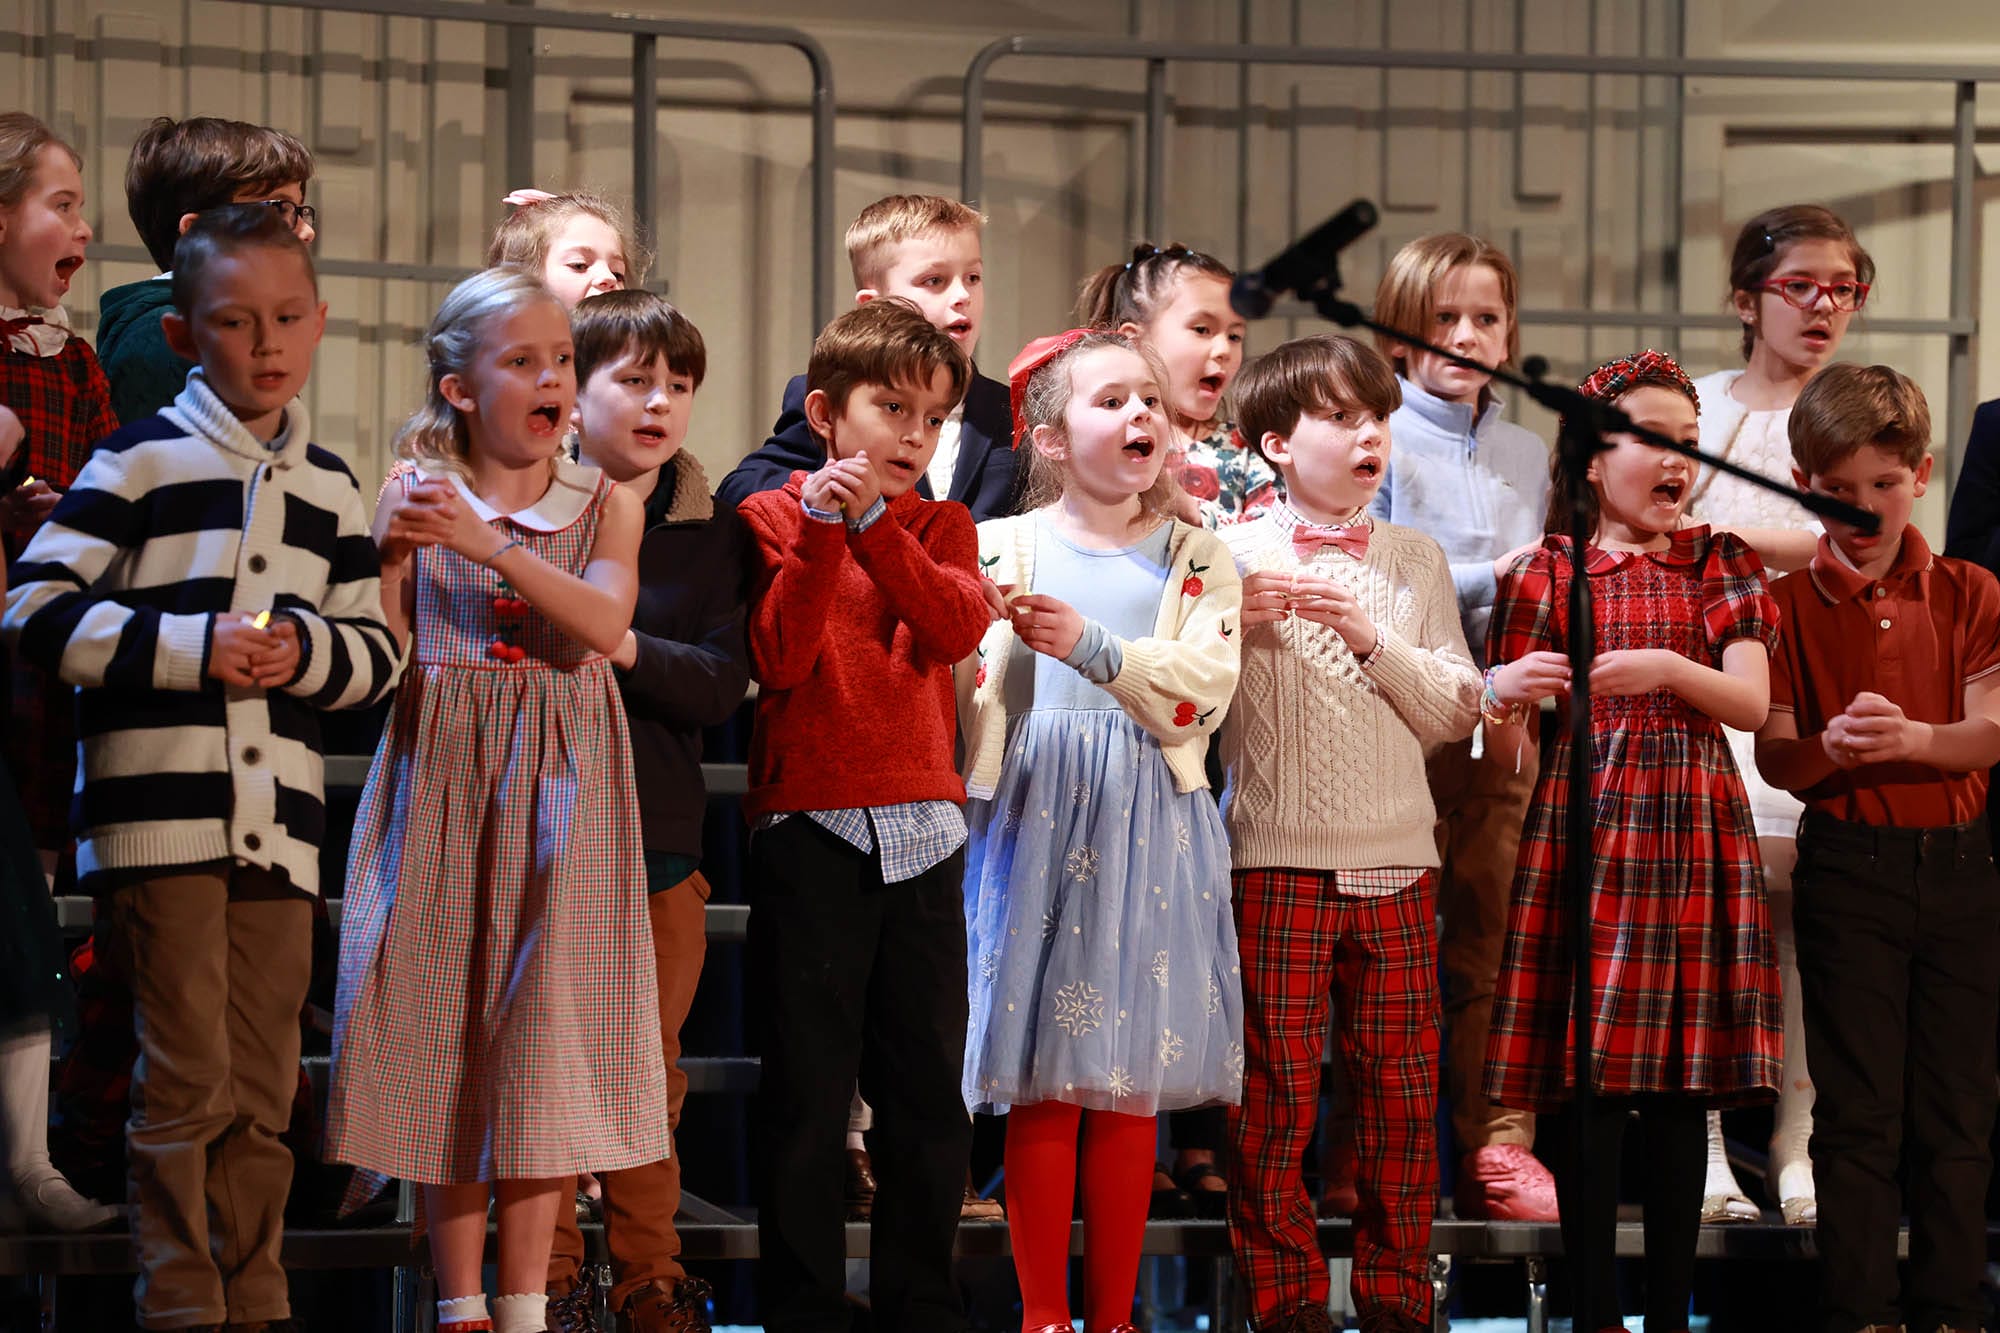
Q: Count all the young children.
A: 15